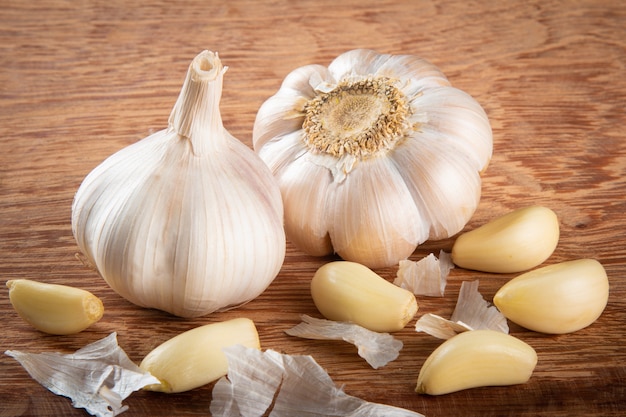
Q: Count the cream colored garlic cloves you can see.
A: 6